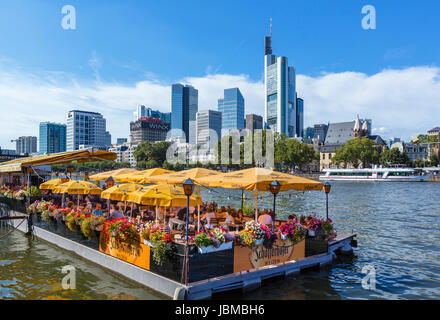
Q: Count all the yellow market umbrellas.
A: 8